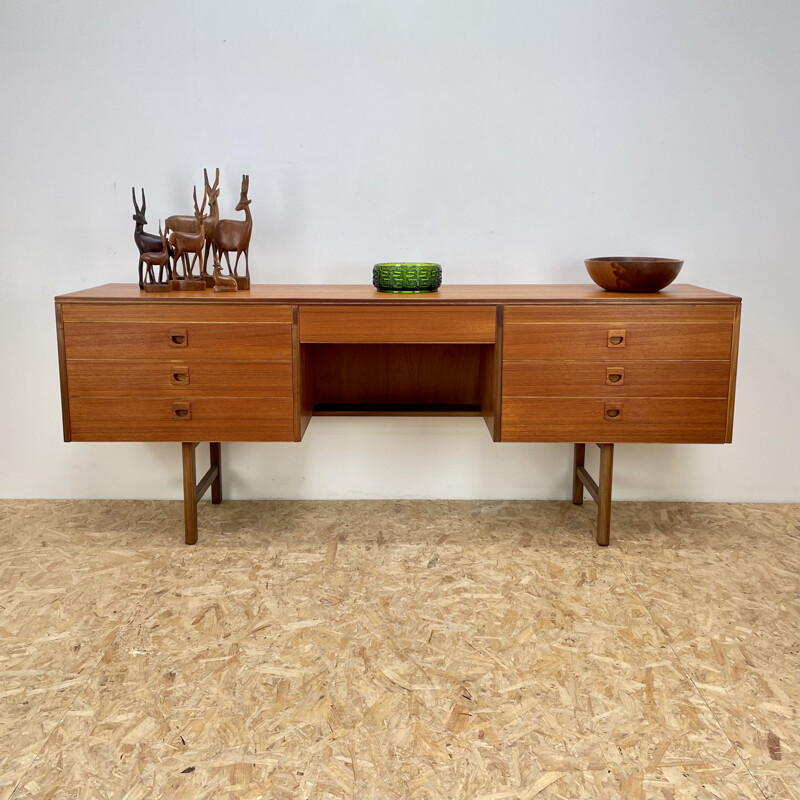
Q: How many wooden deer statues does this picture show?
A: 6